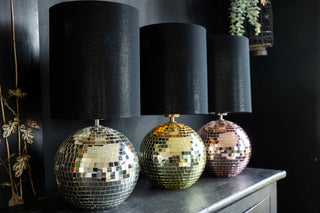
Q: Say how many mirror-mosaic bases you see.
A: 3